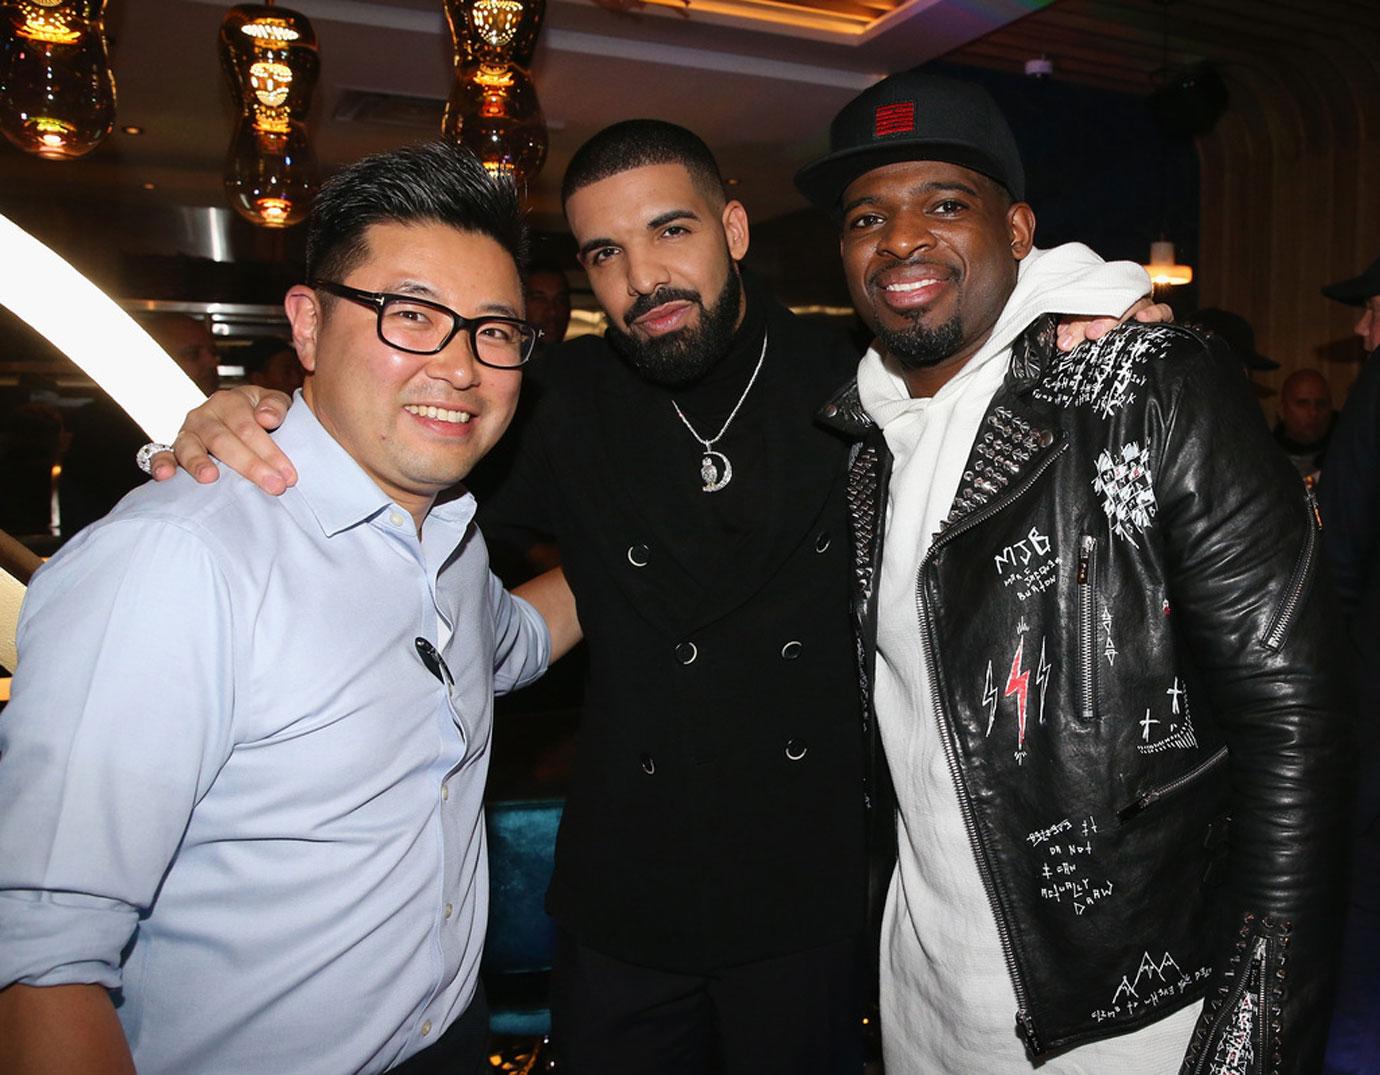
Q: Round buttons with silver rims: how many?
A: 6